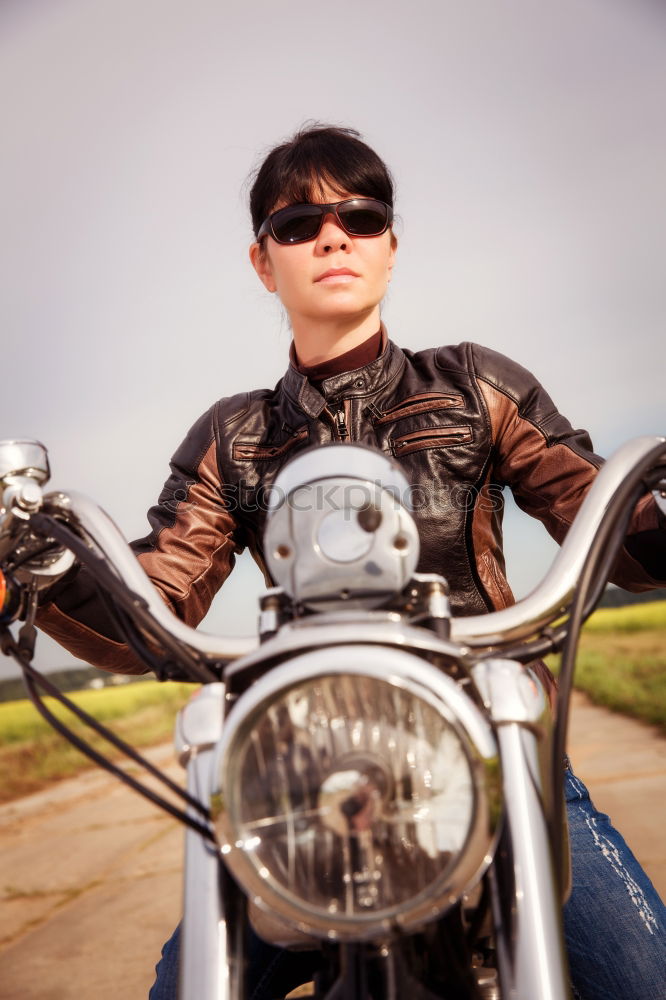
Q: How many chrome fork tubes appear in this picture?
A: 2